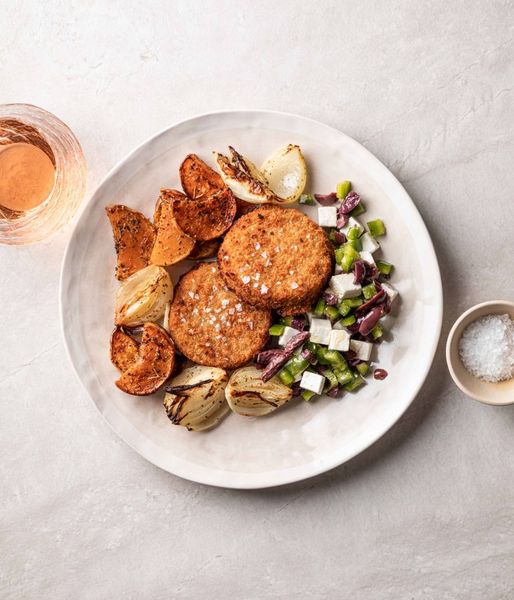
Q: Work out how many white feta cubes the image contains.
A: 11